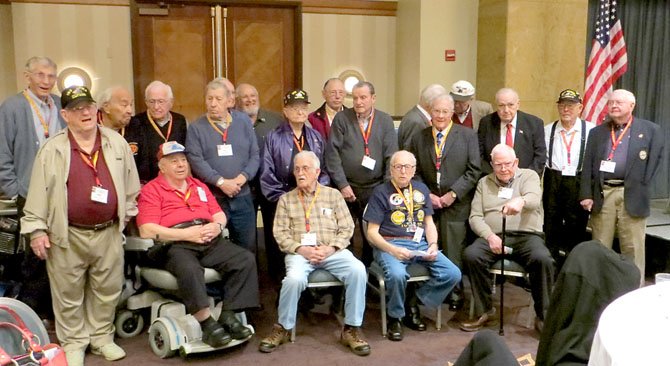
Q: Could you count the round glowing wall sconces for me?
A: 2